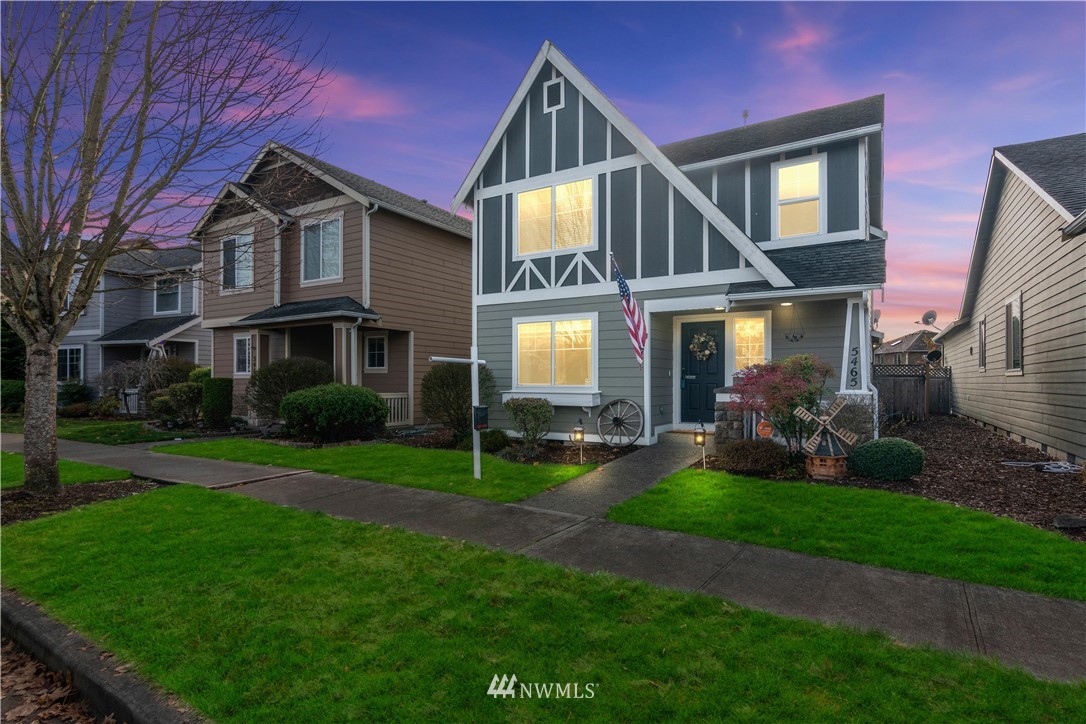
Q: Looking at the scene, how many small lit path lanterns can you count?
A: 2